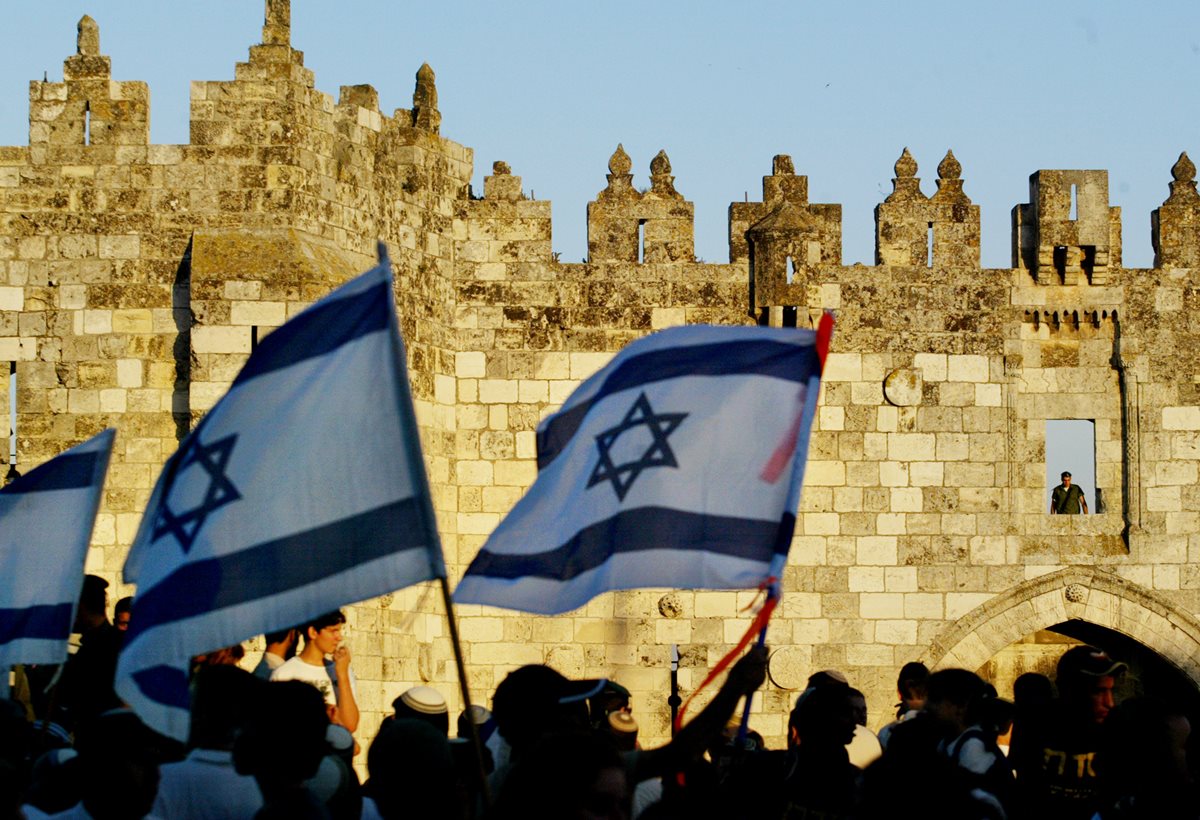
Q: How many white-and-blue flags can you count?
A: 3